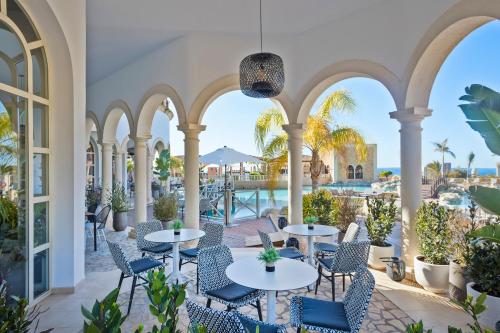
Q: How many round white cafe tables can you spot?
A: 3